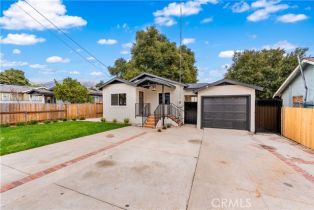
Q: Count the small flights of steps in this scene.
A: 2